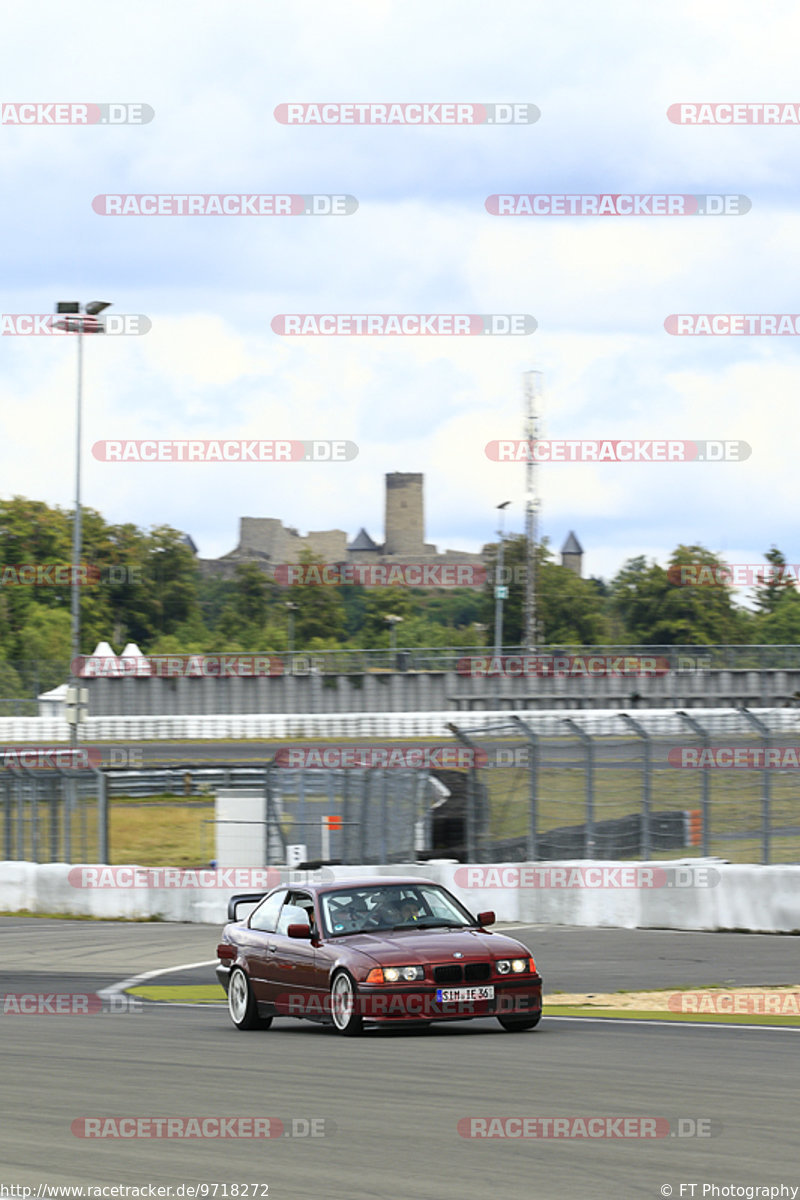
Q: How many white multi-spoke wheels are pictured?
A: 2